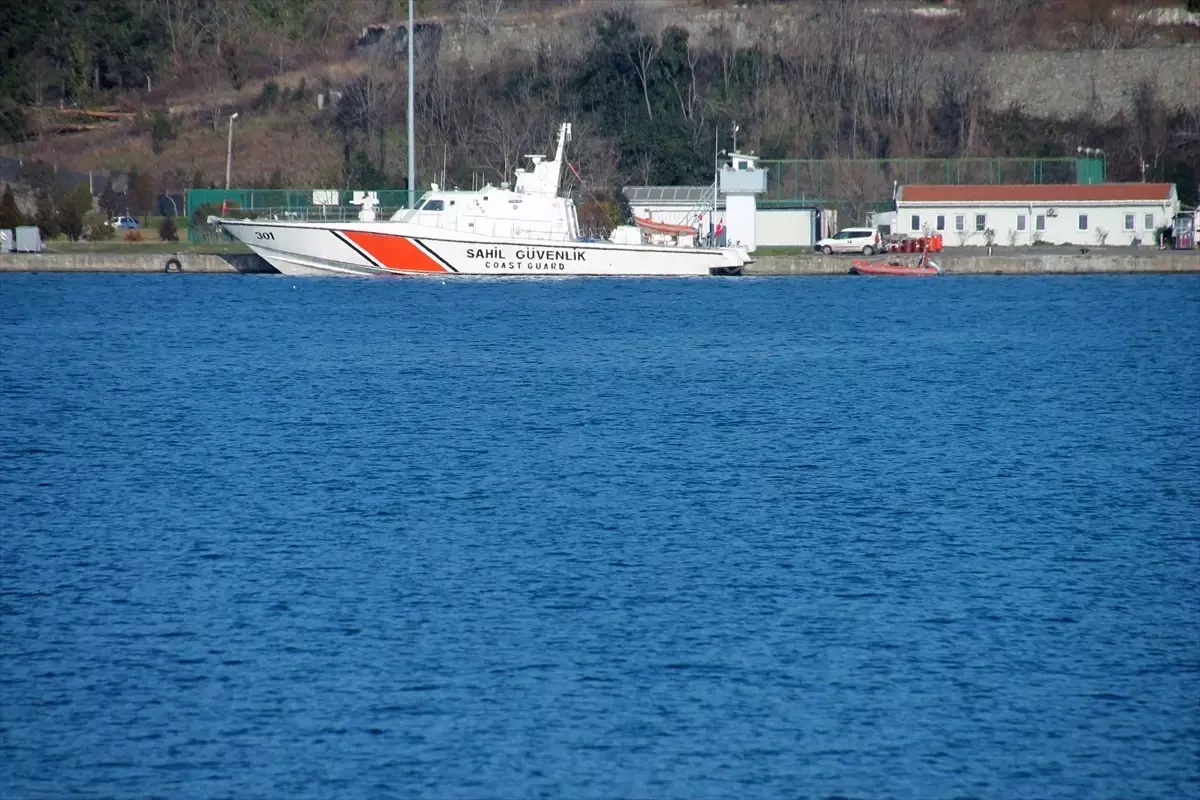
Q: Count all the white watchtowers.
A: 1